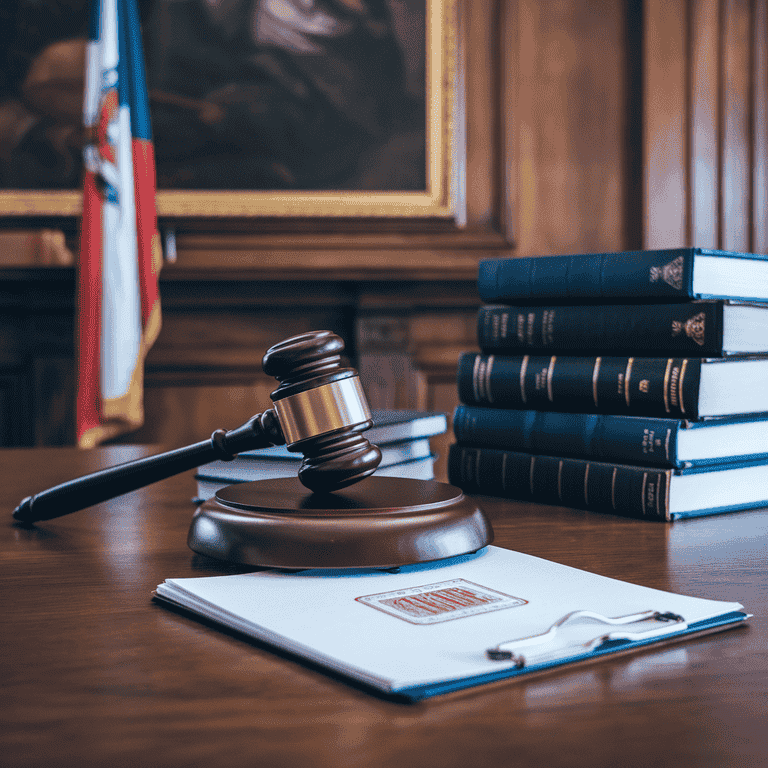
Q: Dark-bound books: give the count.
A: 5